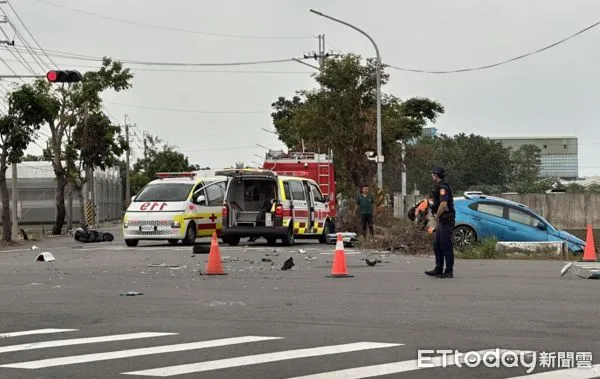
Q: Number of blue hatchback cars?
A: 1